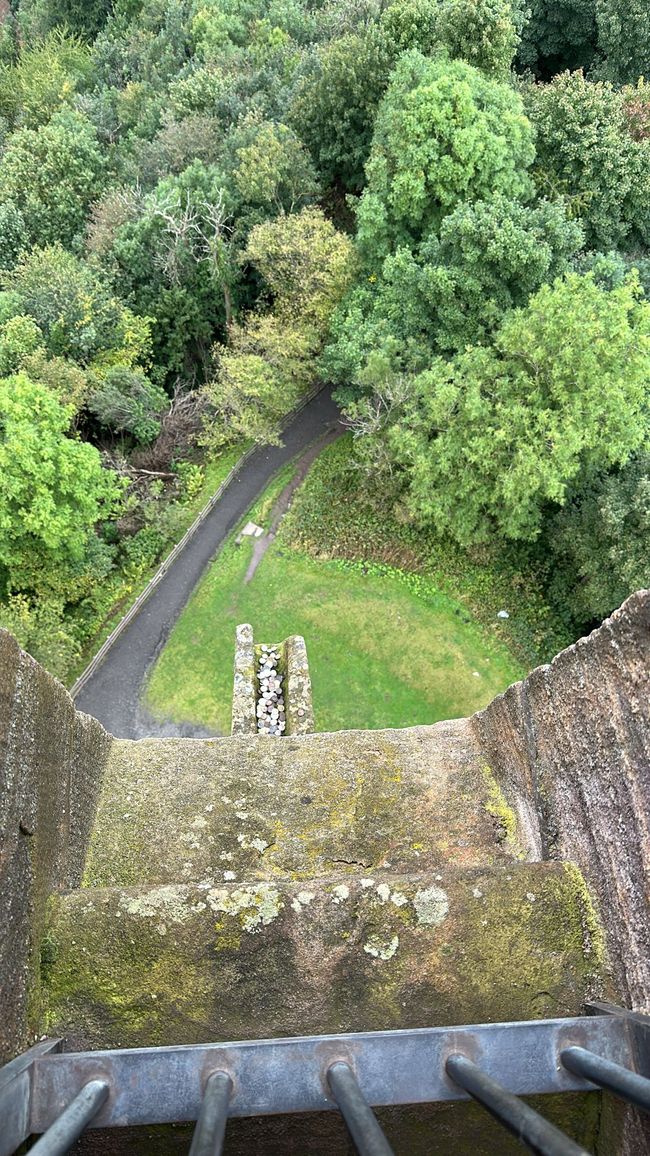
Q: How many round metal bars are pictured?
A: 5